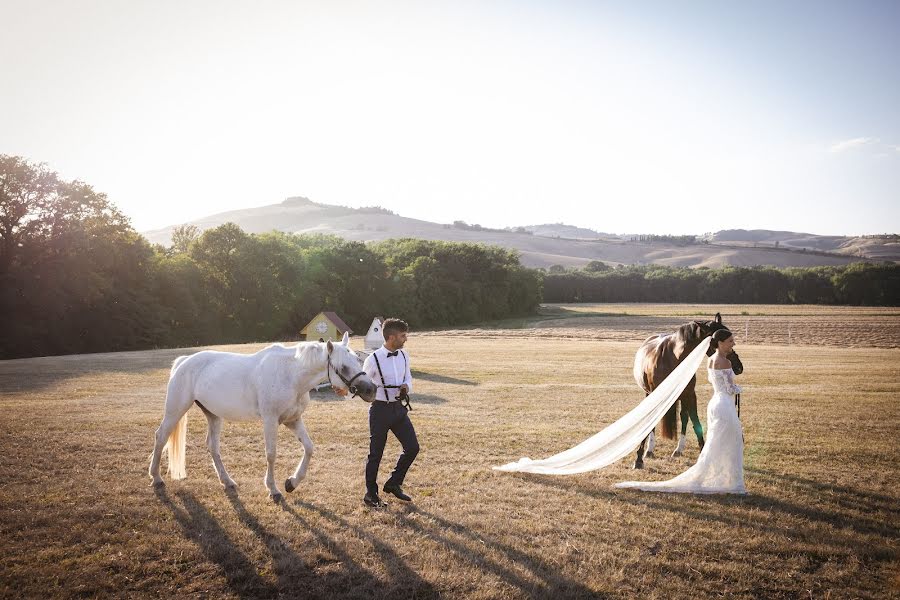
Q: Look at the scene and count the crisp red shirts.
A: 0